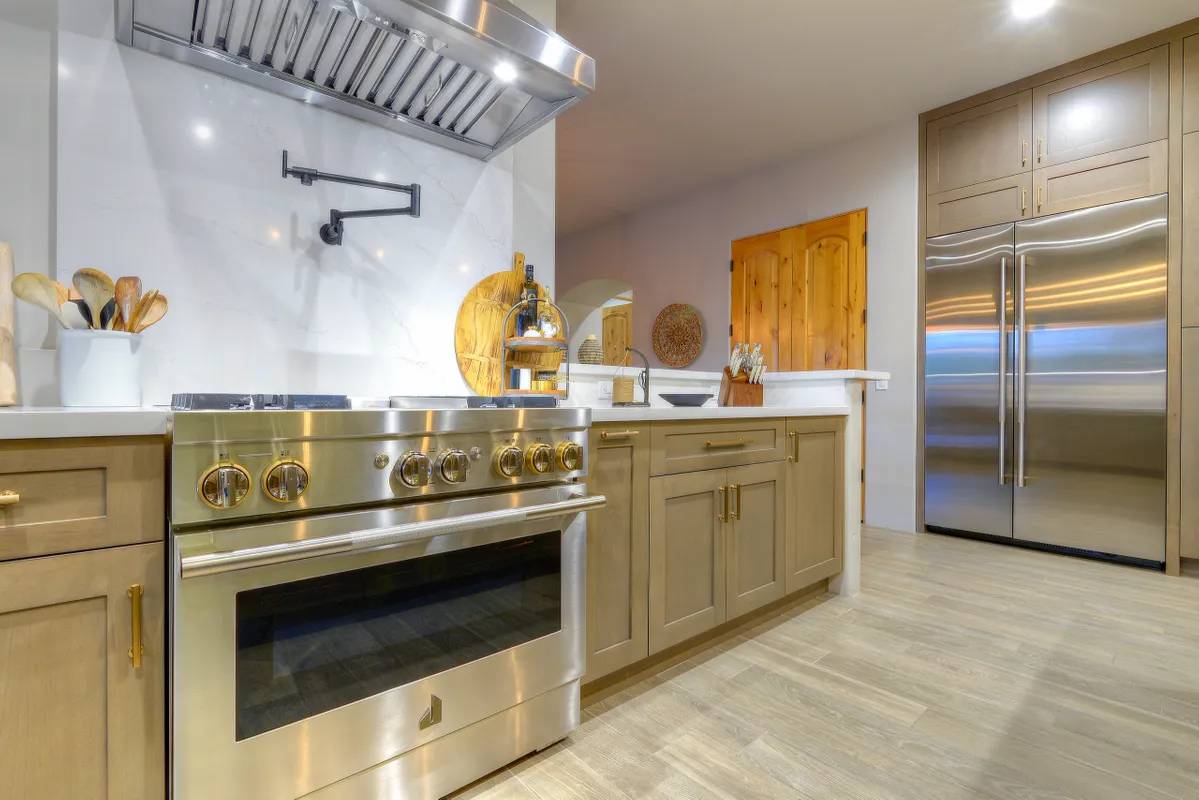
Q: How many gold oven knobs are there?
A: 5